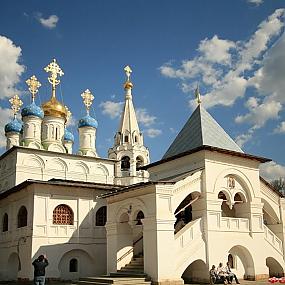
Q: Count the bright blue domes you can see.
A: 4